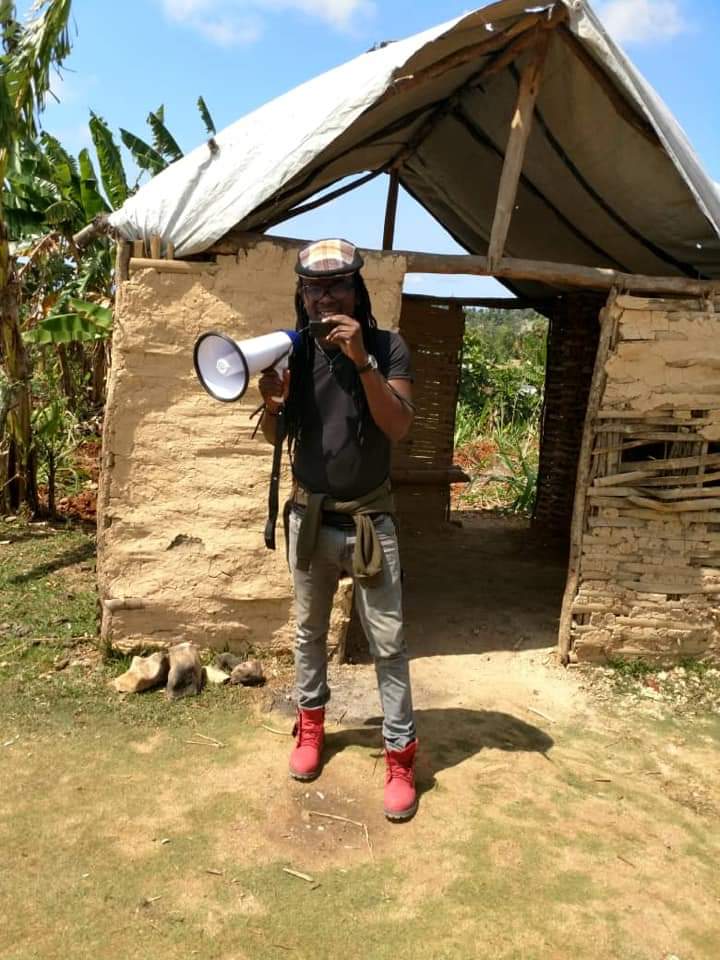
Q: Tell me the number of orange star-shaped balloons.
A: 0